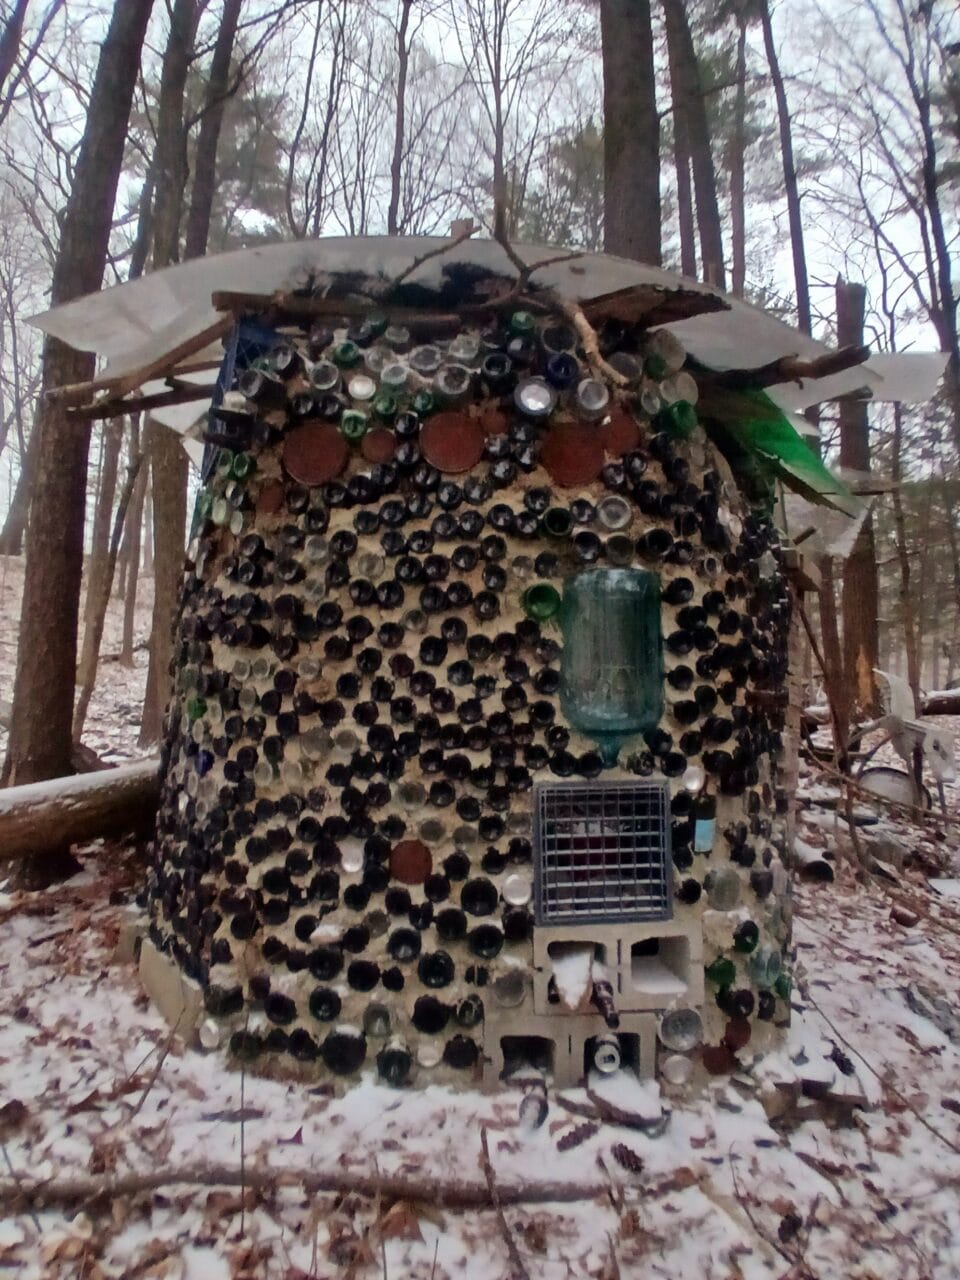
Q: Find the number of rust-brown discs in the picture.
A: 10